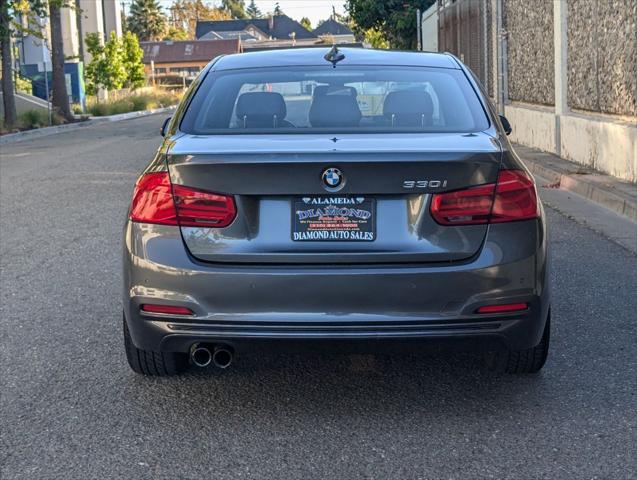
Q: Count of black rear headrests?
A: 3